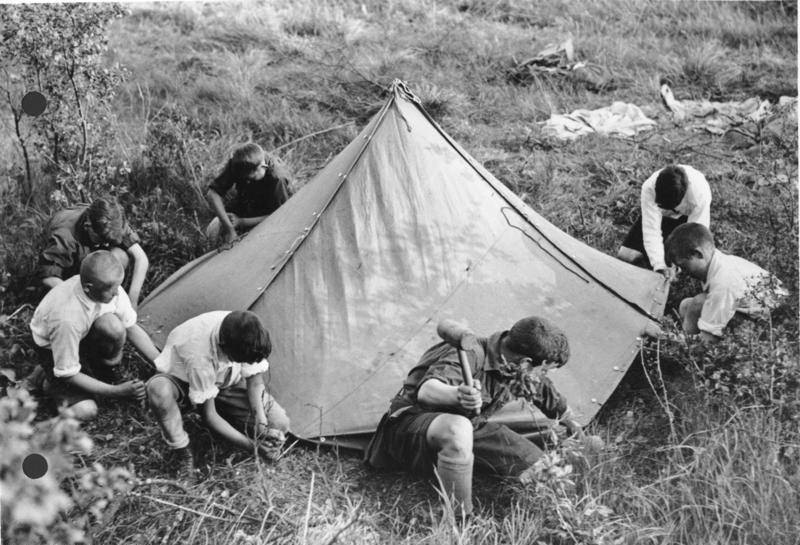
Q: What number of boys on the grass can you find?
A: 7